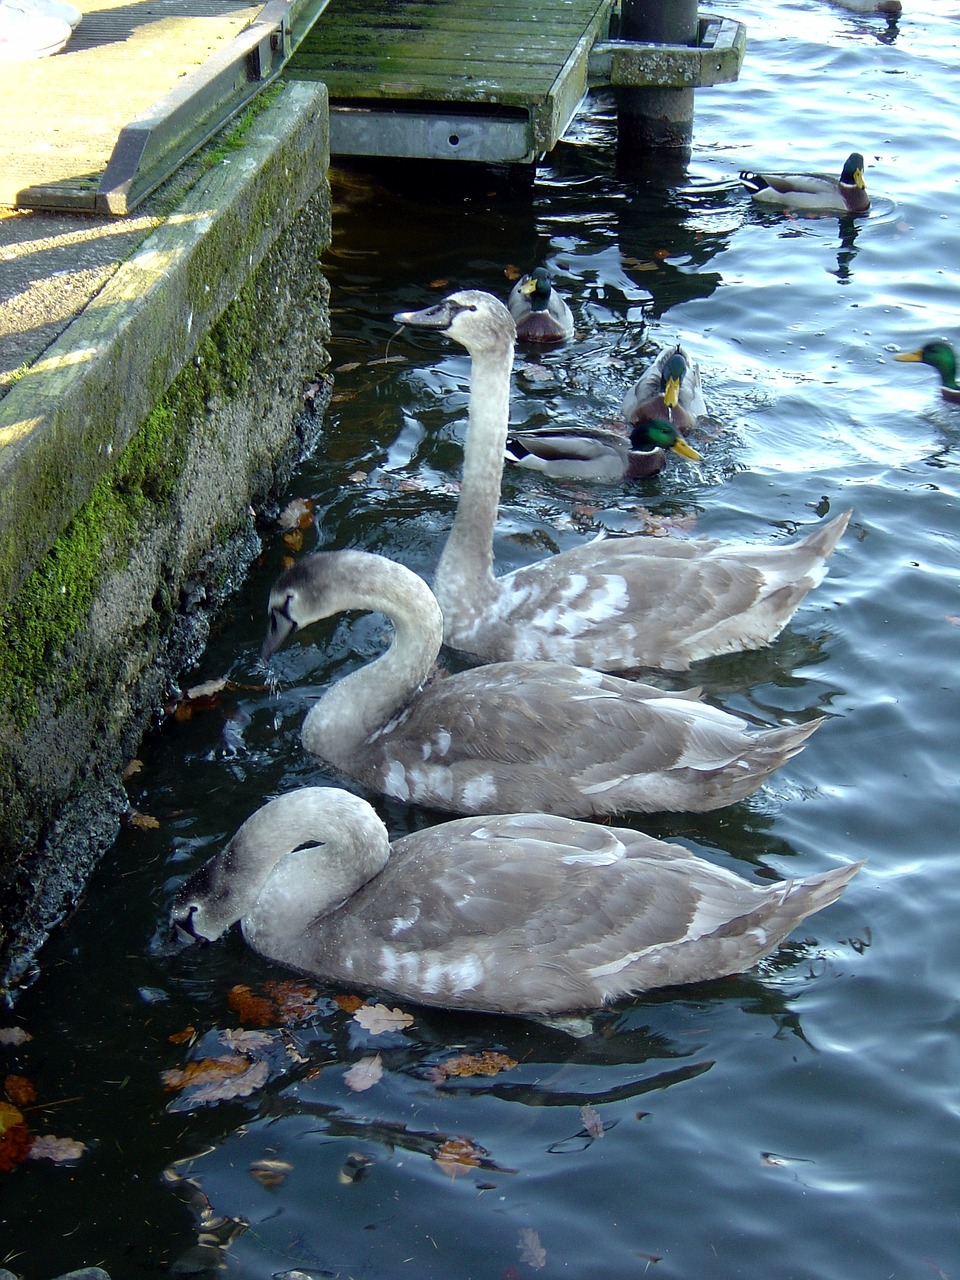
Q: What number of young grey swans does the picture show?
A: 3